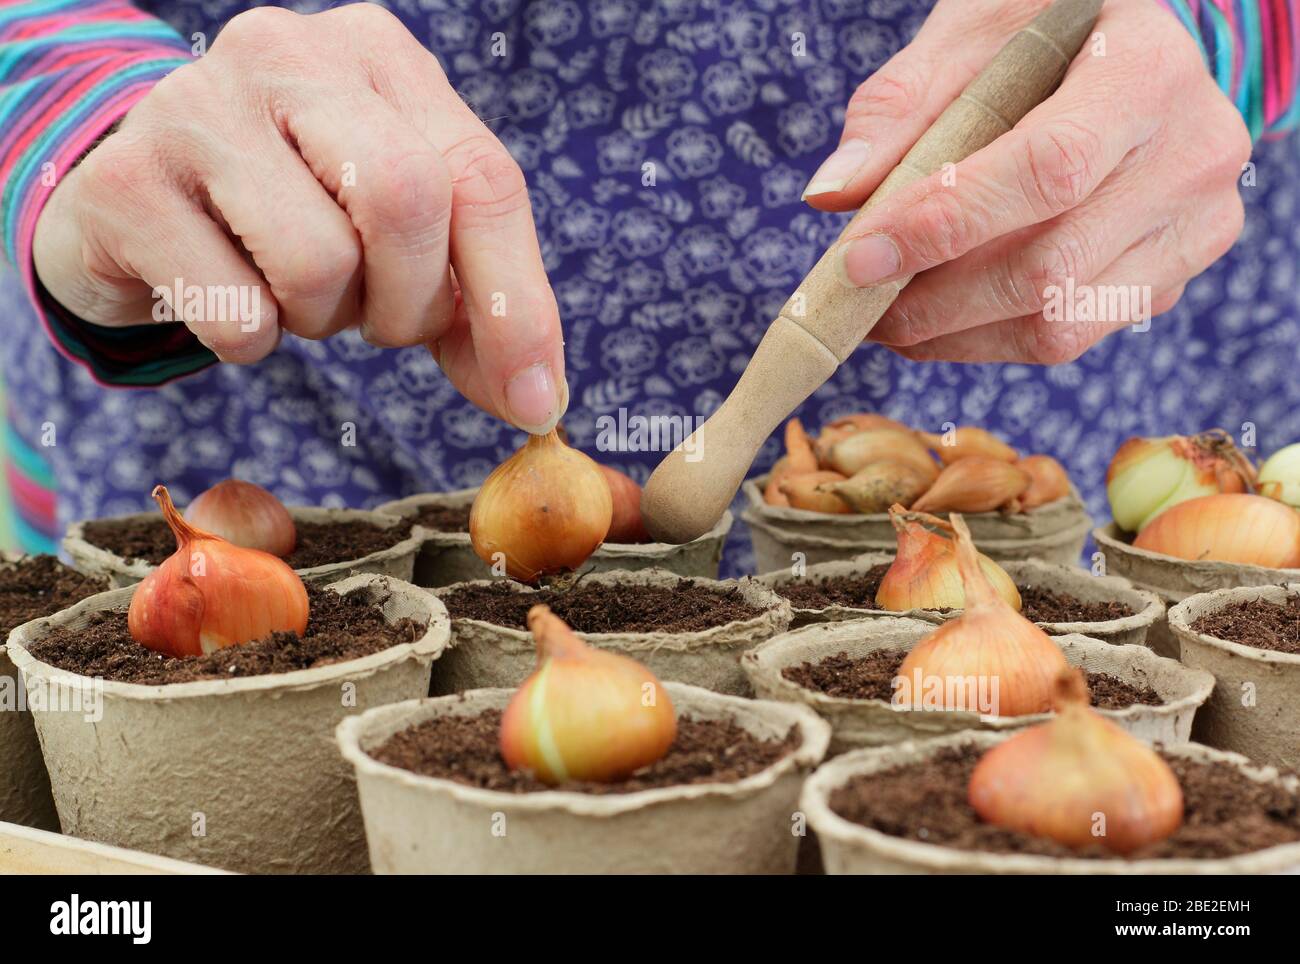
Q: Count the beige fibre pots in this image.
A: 12